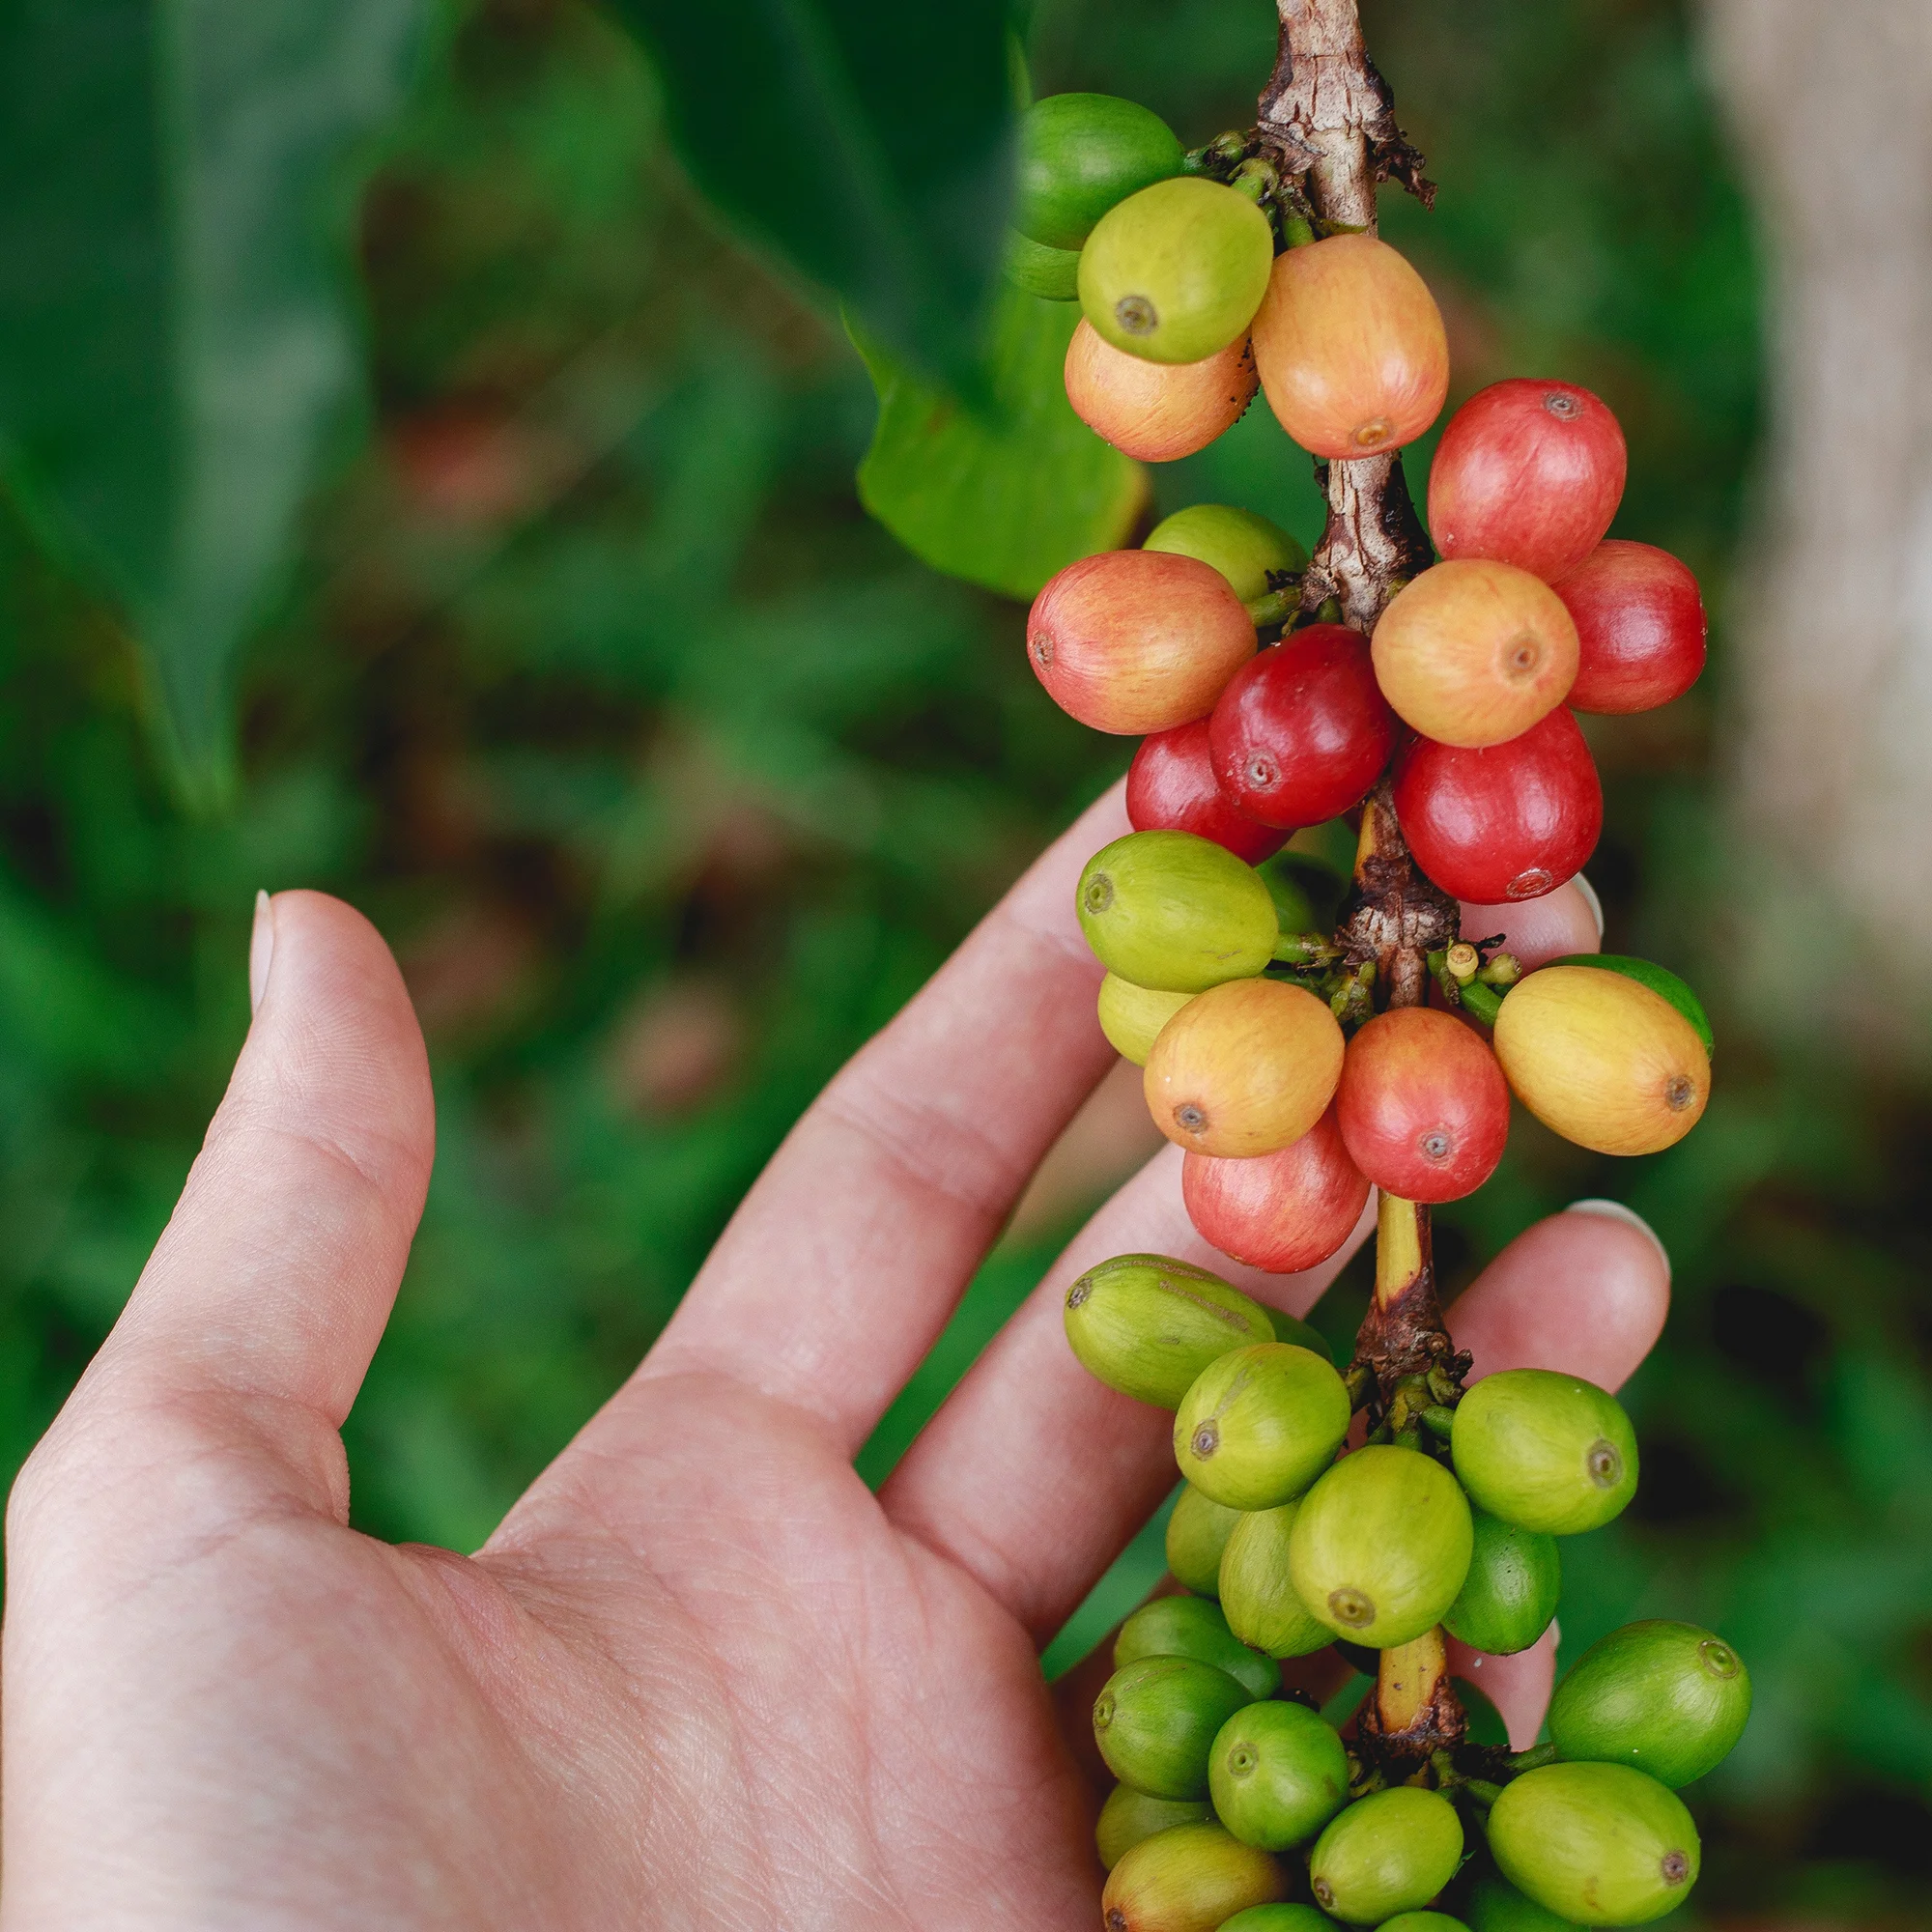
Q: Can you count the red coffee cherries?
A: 7